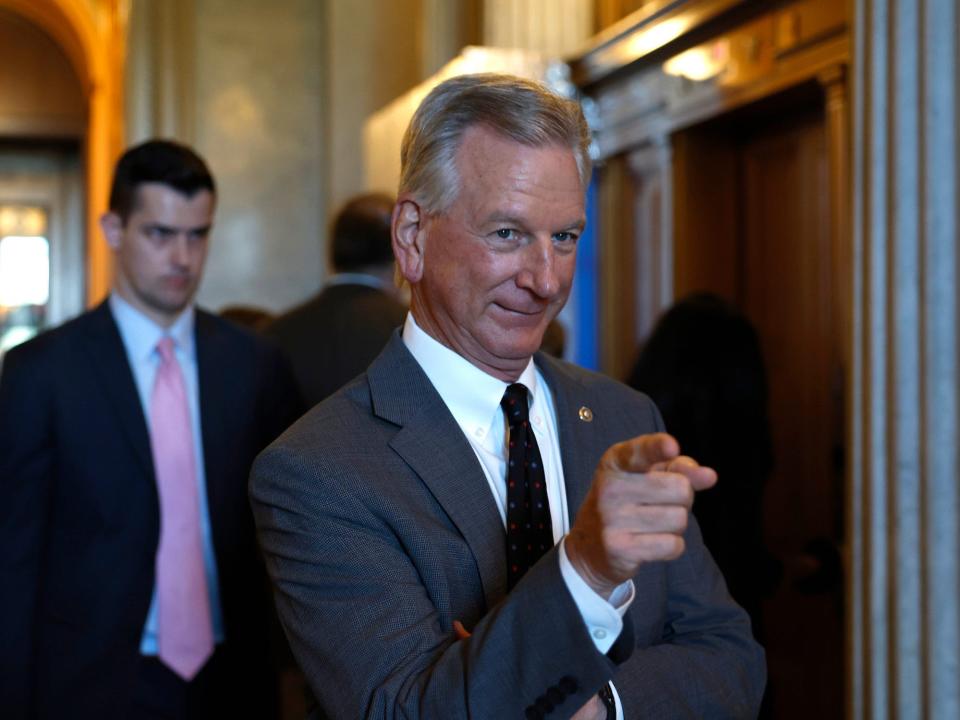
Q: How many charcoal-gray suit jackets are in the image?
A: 1